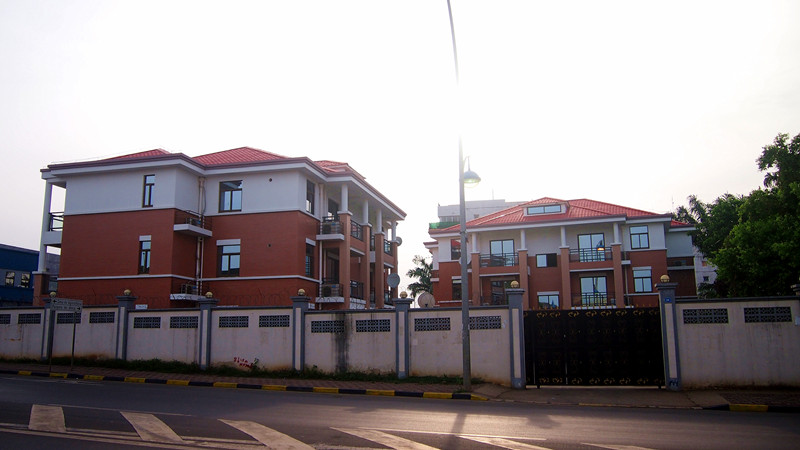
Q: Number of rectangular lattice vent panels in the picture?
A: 14